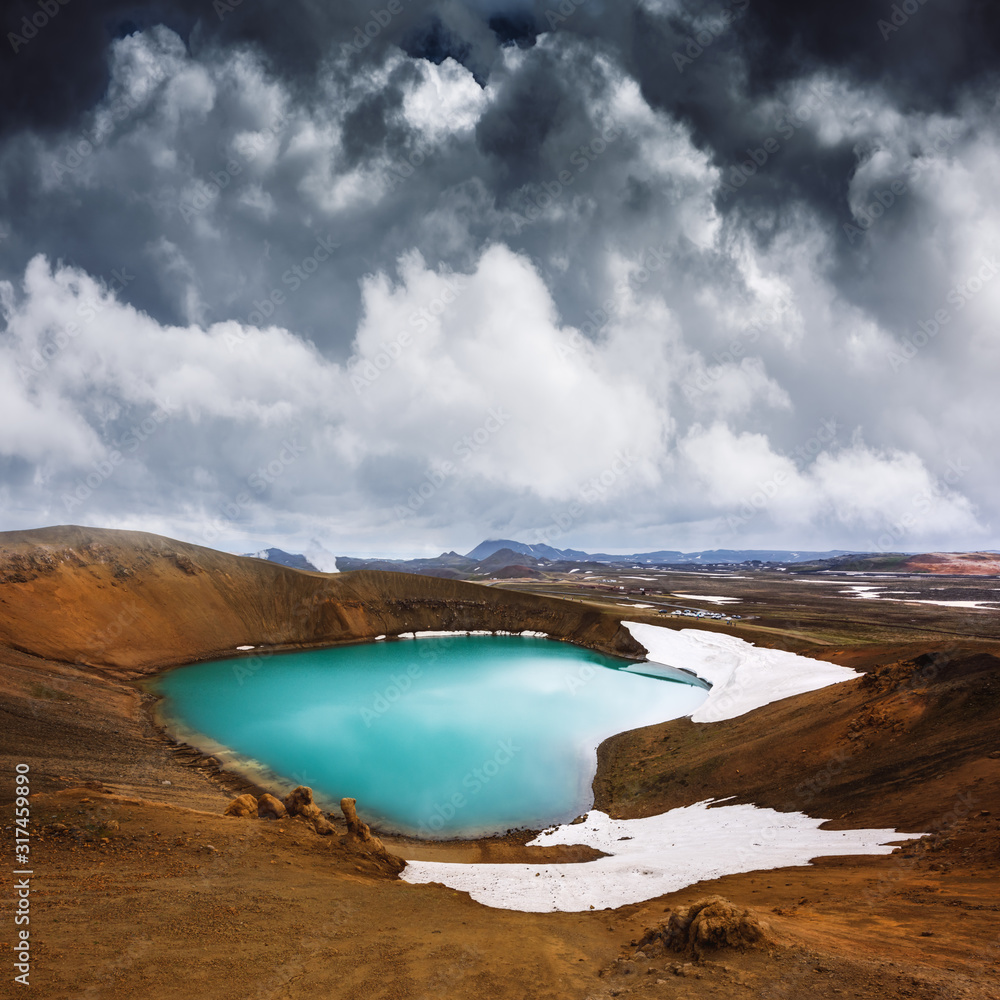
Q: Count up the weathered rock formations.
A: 5